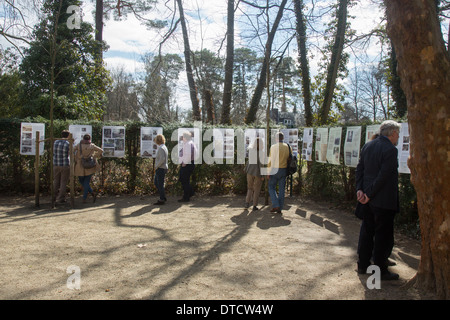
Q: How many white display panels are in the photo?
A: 14